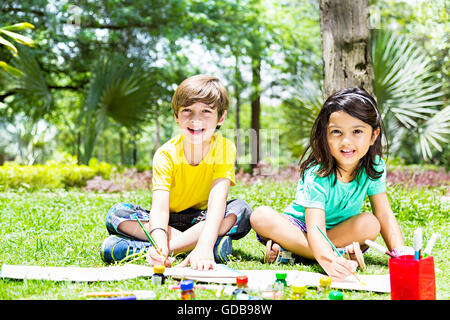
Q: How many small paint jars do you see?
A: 7